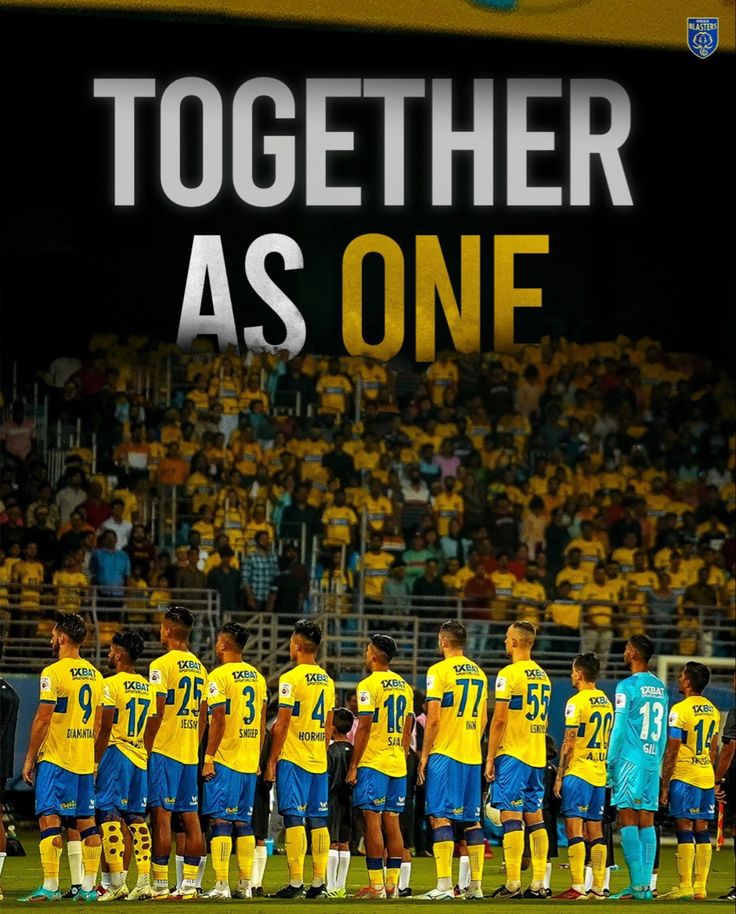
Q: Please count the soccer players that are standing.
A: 11